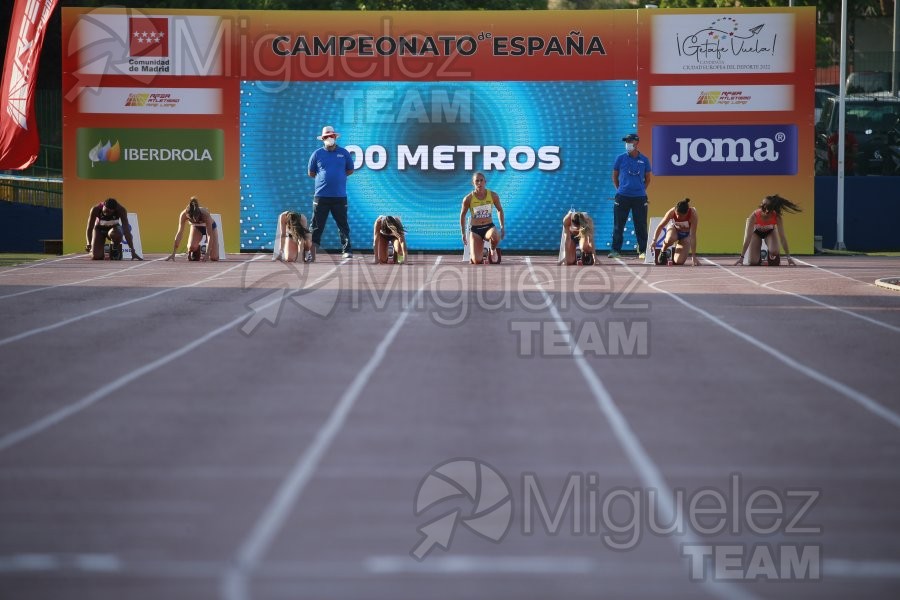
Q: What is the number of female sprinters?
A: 8